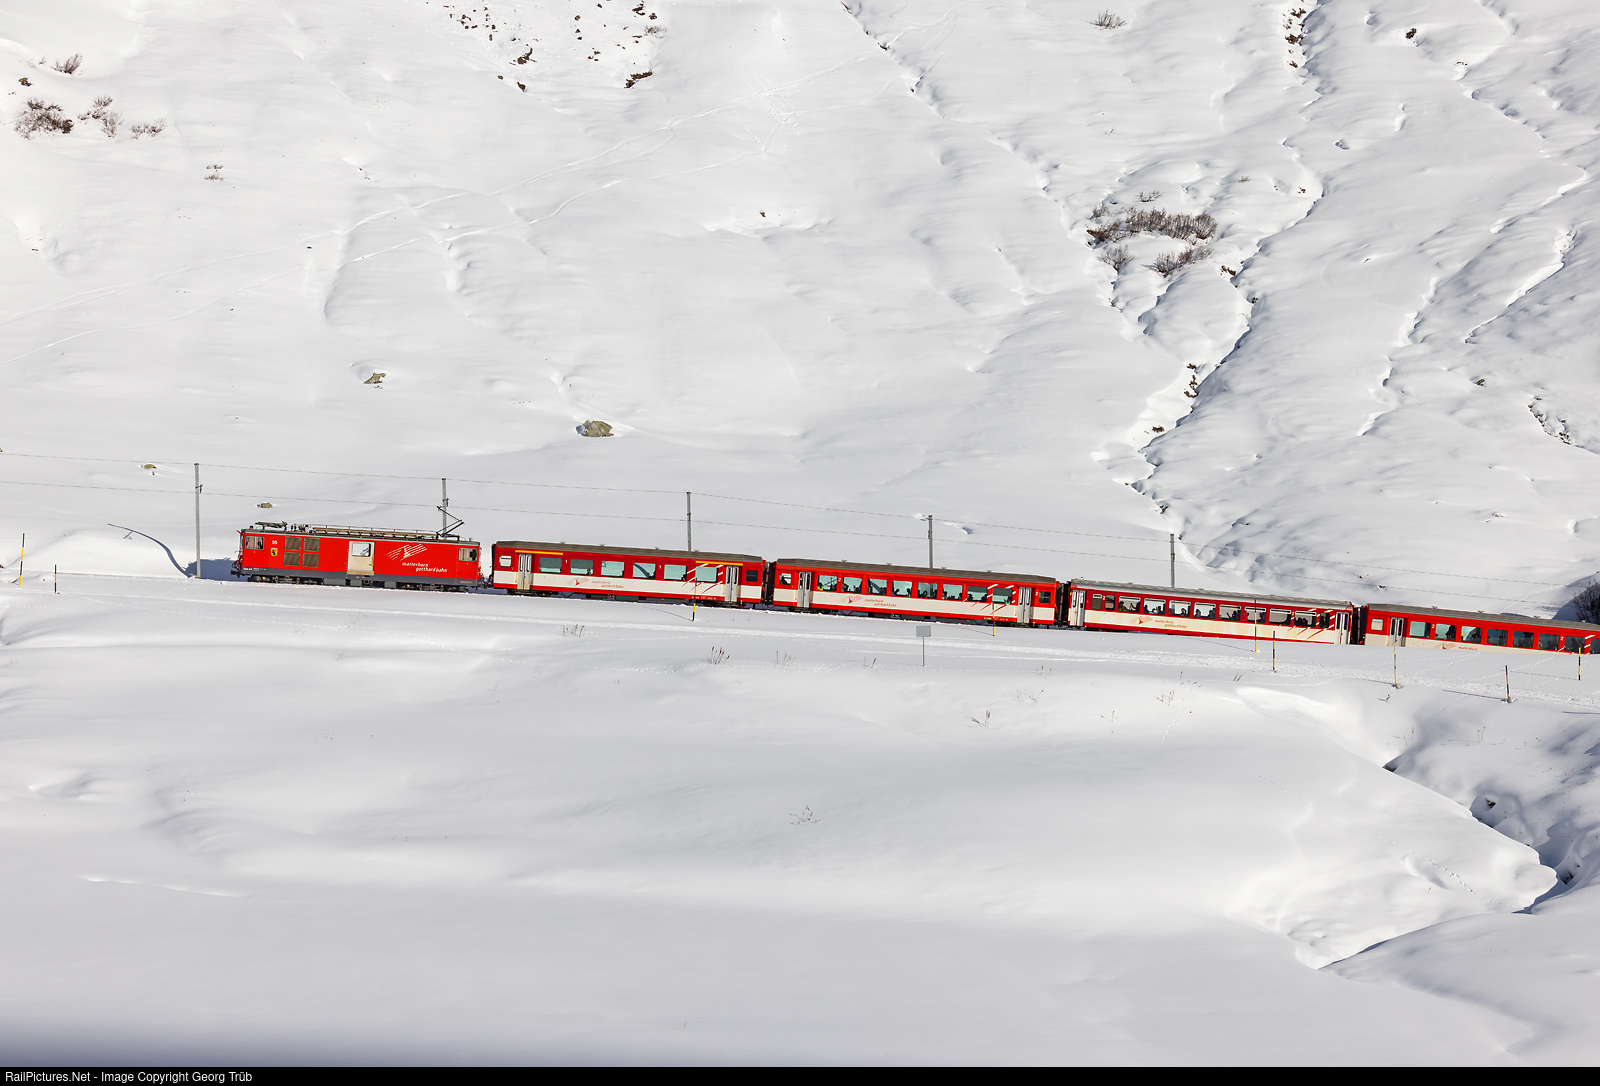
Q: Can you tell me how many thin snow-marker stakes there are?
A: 9